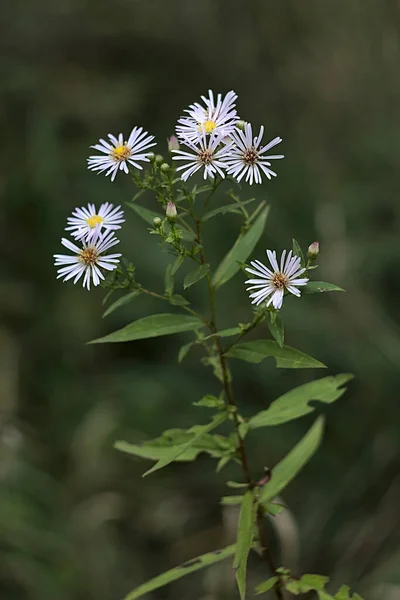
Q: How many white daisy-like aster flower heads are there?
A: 7